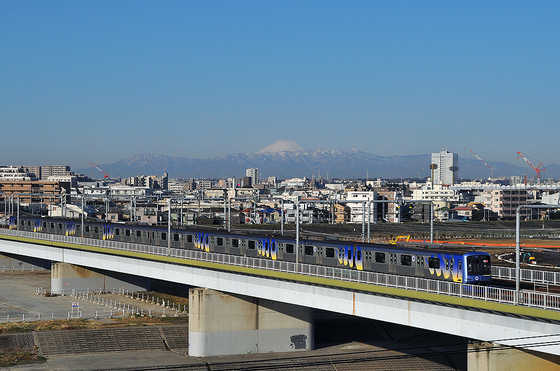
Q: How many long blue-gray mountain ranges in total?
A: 1